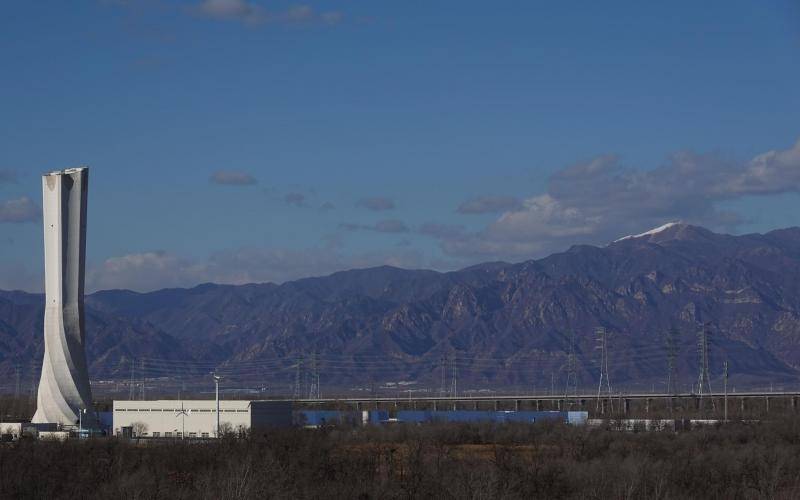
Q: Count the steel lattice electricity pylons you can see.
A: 12